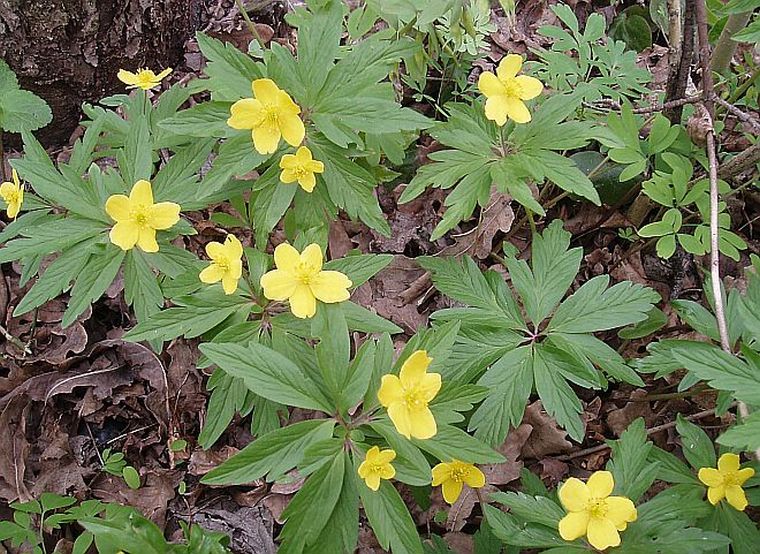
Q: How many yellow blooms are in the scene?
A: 13